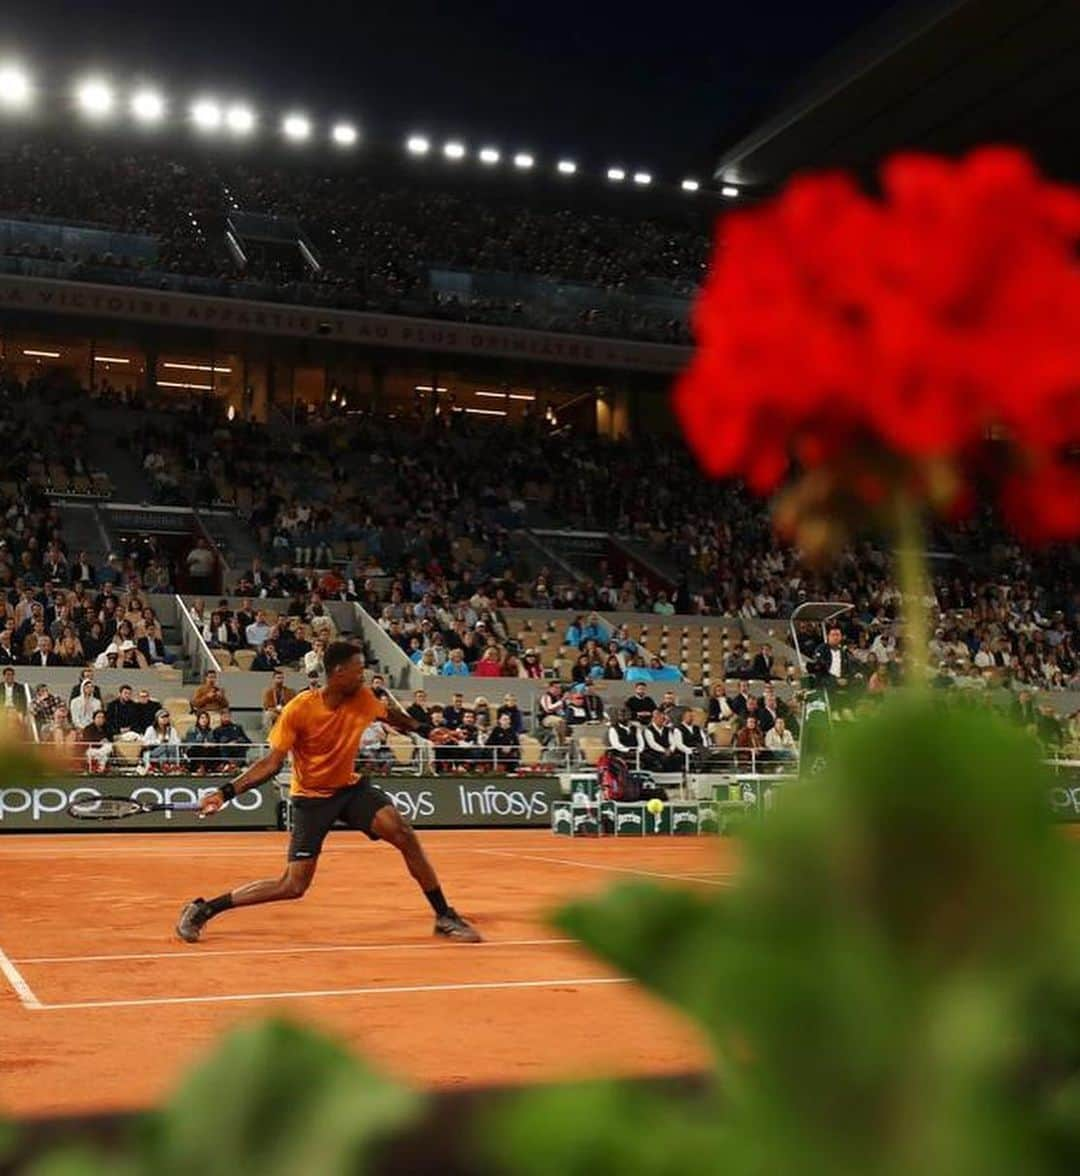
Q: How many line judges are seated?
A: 3